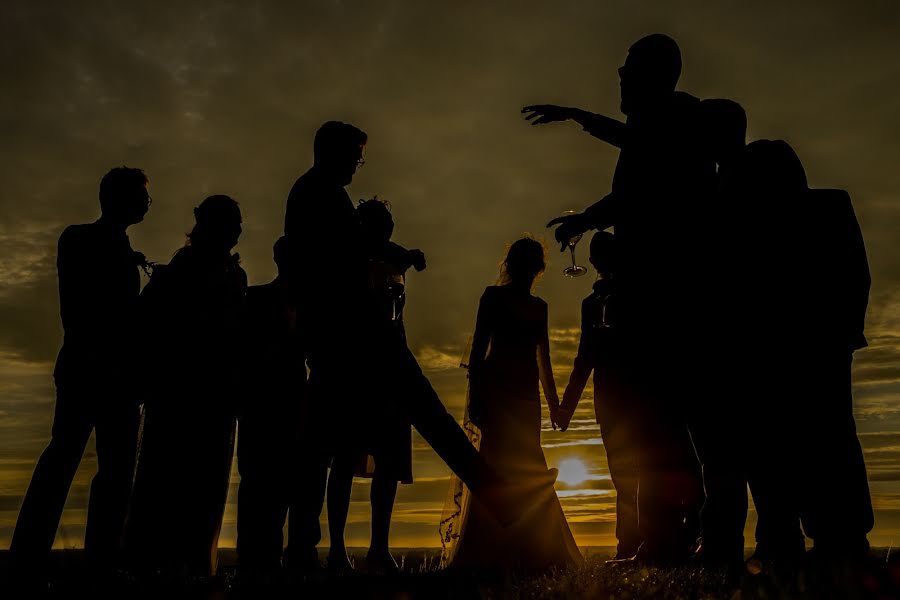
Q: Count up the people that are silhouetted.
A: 10